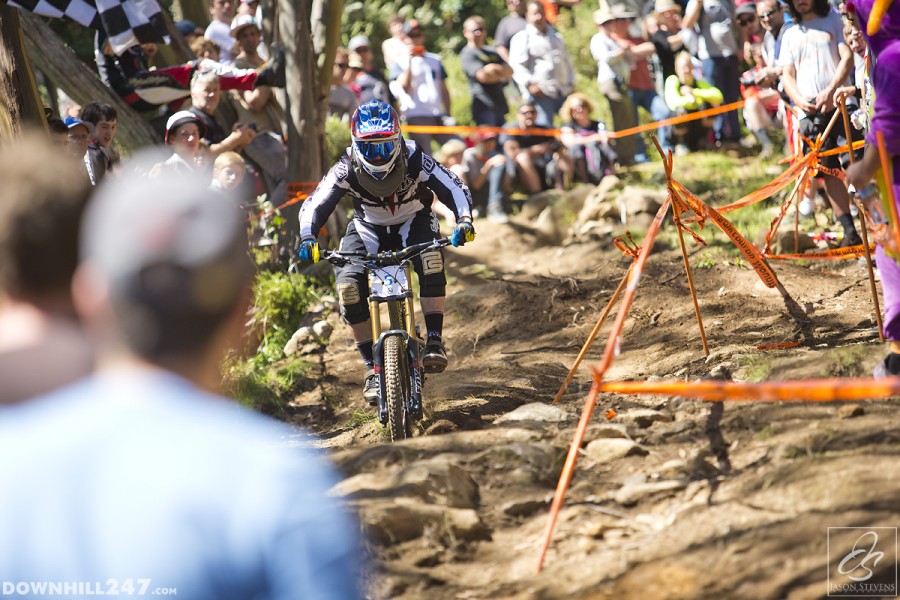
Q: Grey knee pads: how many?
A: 2